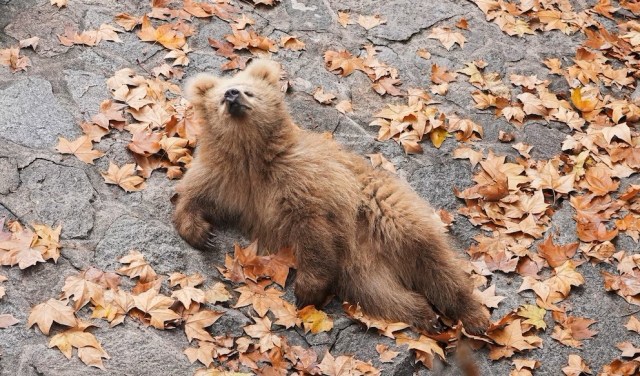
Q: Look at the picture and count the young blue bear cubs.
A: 0